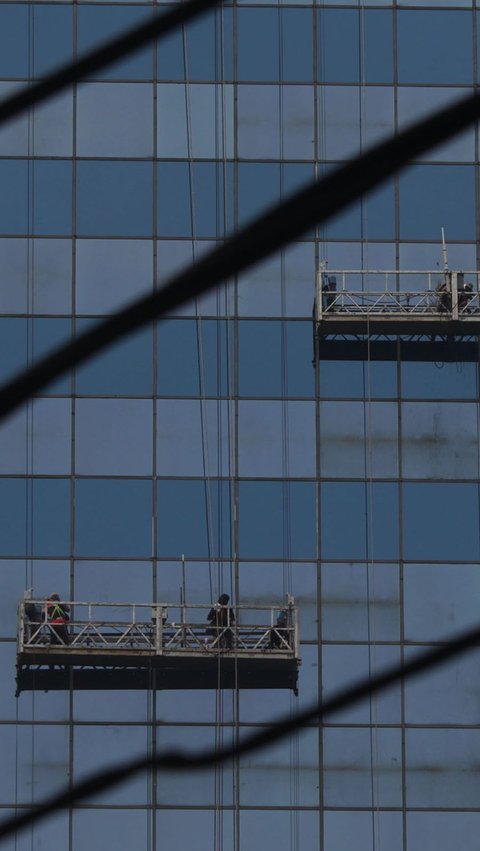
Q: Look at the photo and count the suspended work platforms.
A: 2